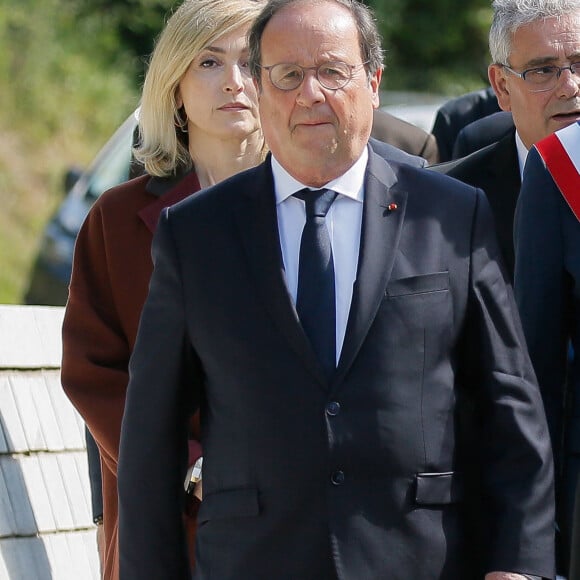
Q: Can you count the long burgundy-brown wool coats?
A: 1